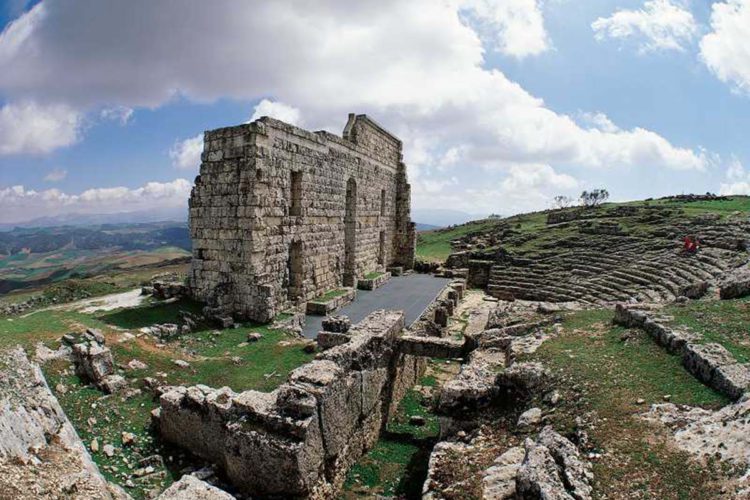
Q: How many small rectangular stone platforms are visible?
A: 2